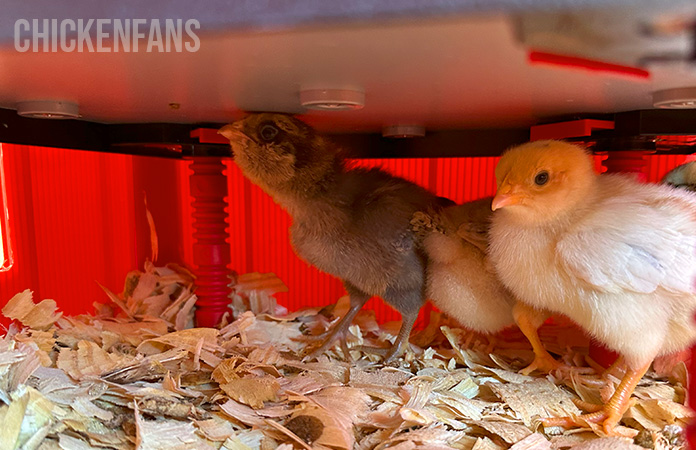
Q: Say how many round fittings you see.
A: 4